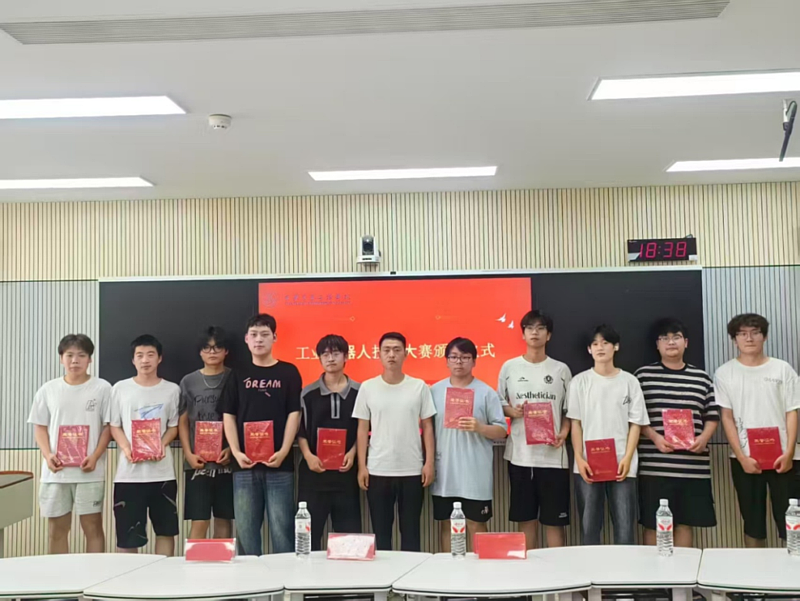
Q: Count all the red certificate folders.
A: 10